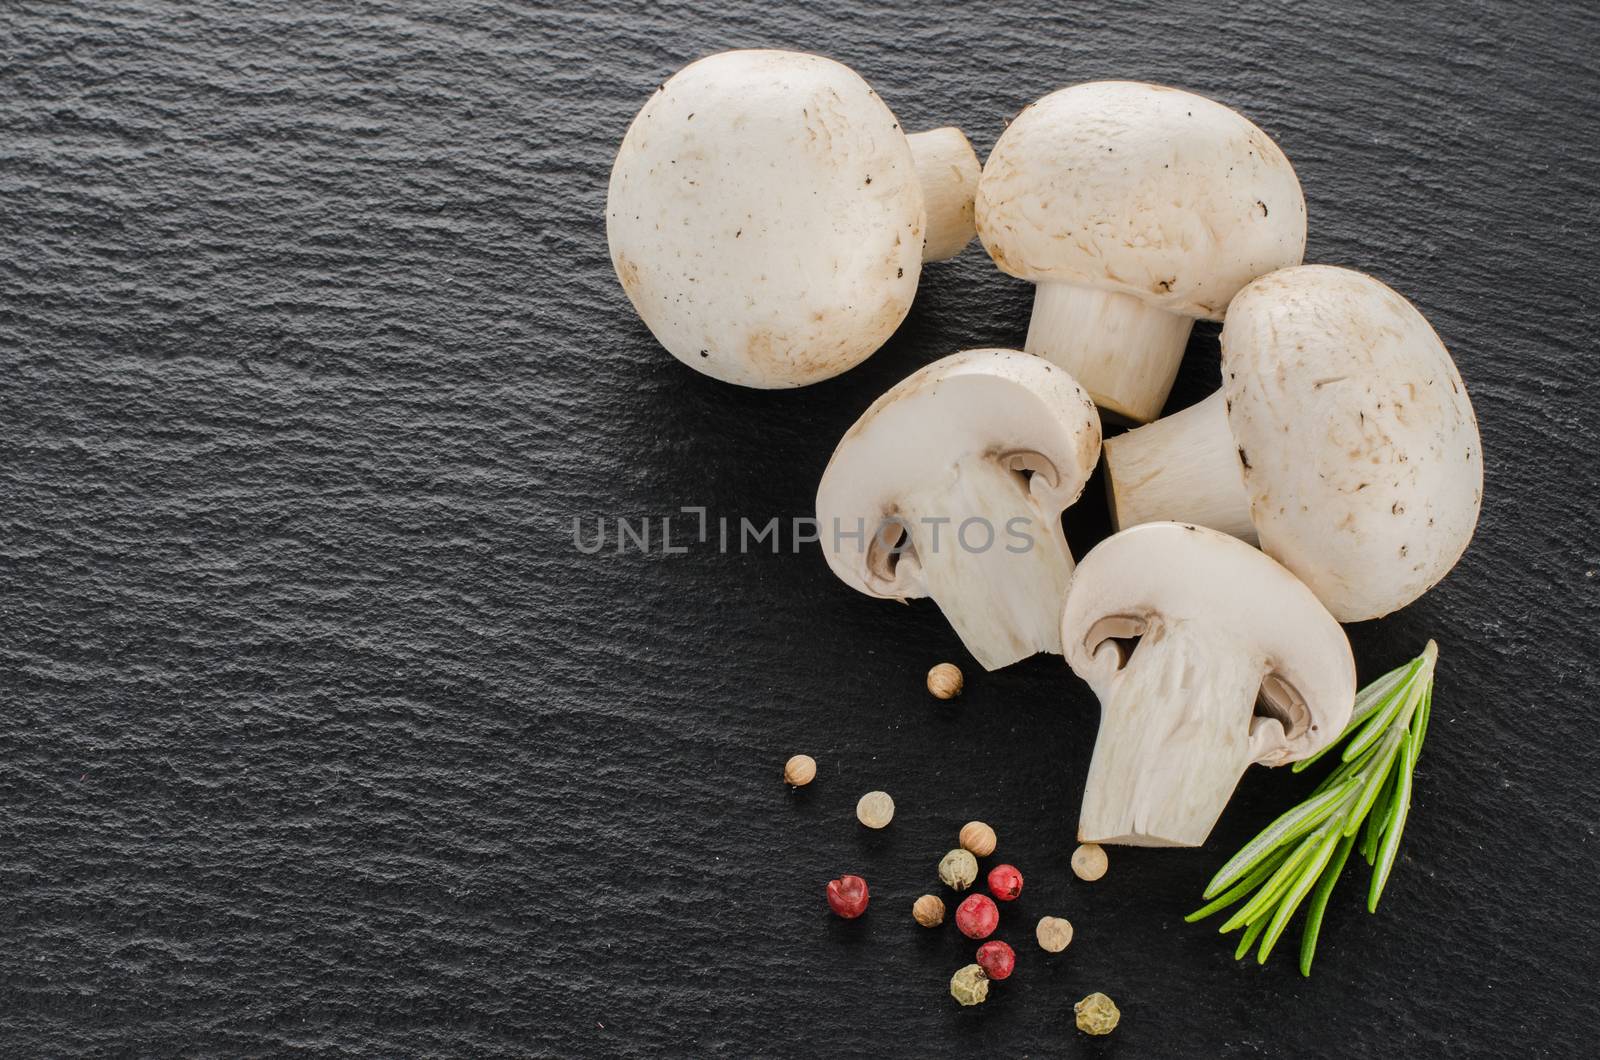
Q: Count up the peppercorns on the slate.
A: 14